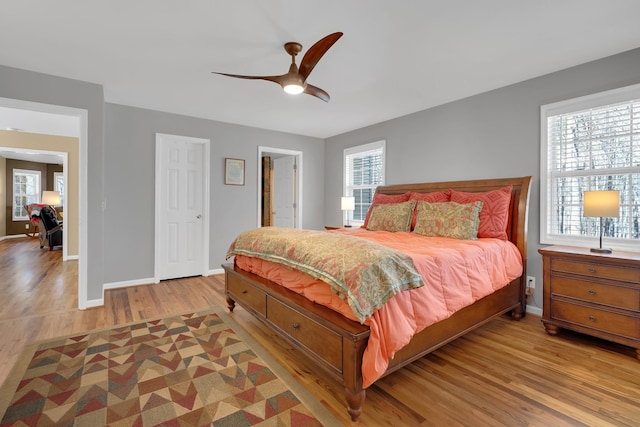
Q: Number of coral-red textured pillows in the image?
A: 3